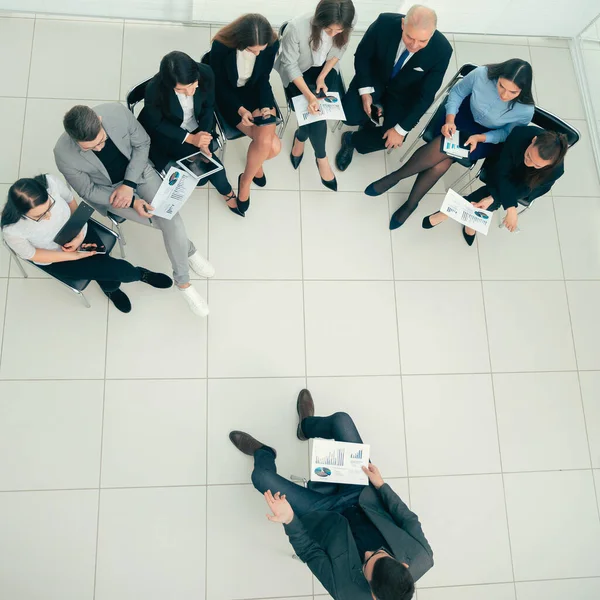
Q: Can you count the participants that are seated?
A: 9